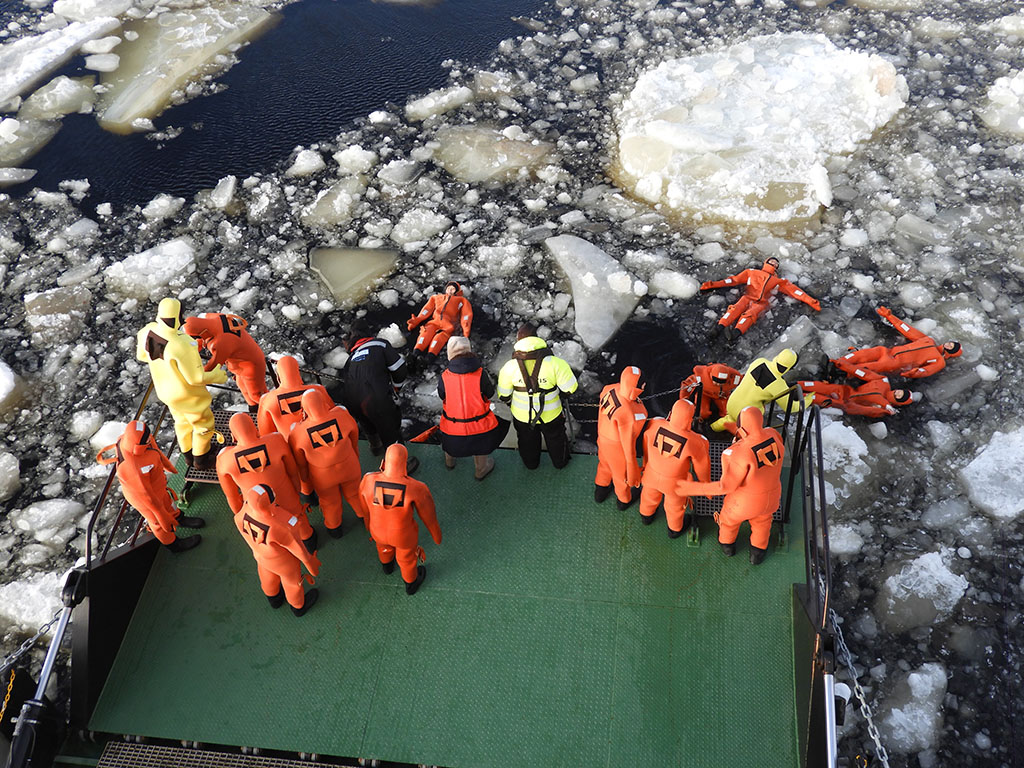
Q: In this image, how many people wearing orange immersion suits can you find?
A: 15